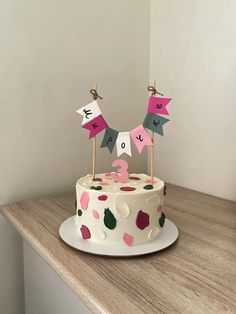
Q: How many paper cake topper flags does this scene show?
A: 7